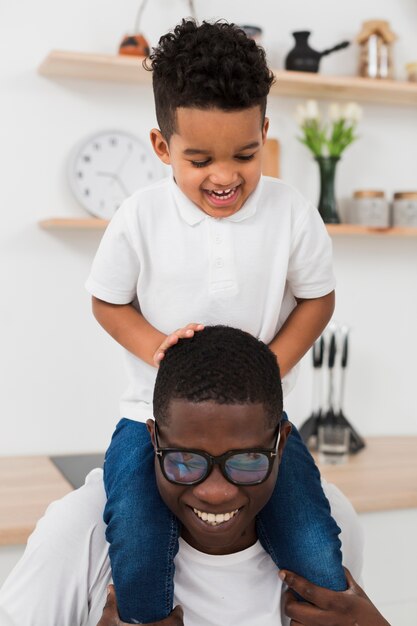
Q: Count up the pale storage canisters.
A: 2